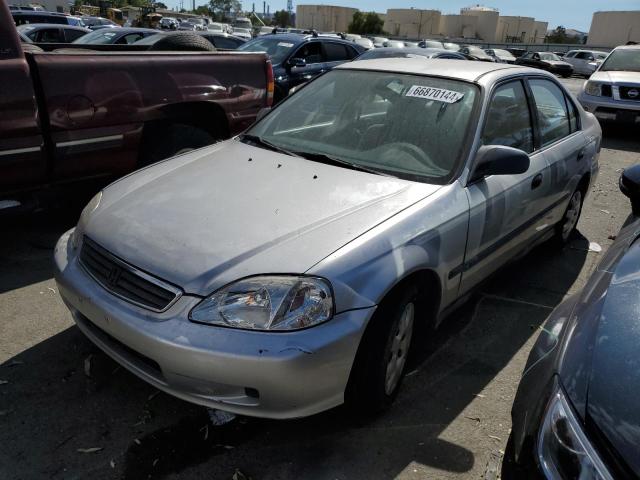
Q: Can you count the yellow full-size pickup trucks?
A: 0